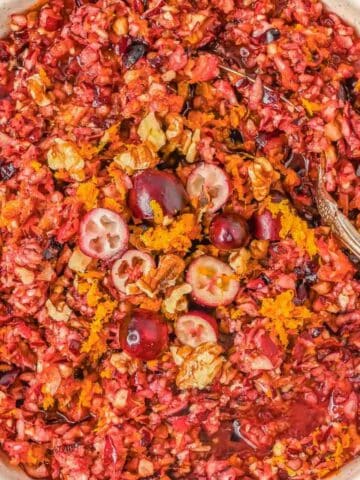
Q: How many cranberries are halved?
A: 5